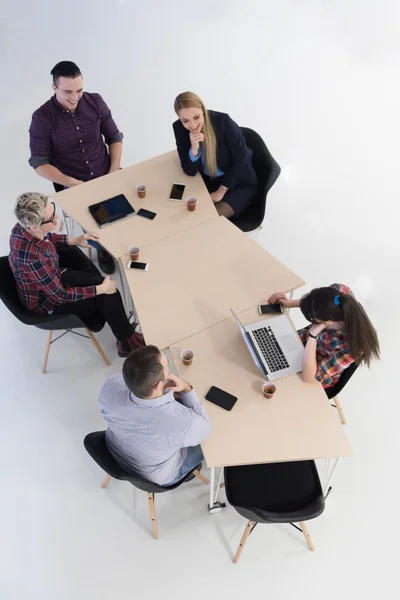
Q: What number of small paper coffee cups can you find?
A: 5